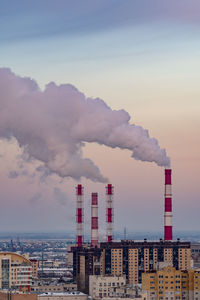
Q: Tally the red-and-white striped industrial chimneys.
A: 4